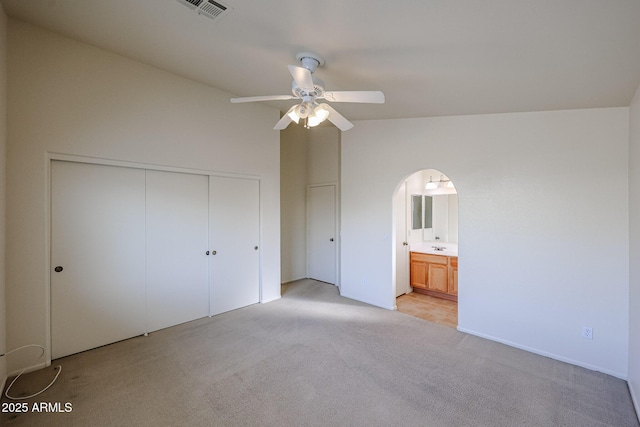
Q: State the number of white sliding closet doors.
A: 3